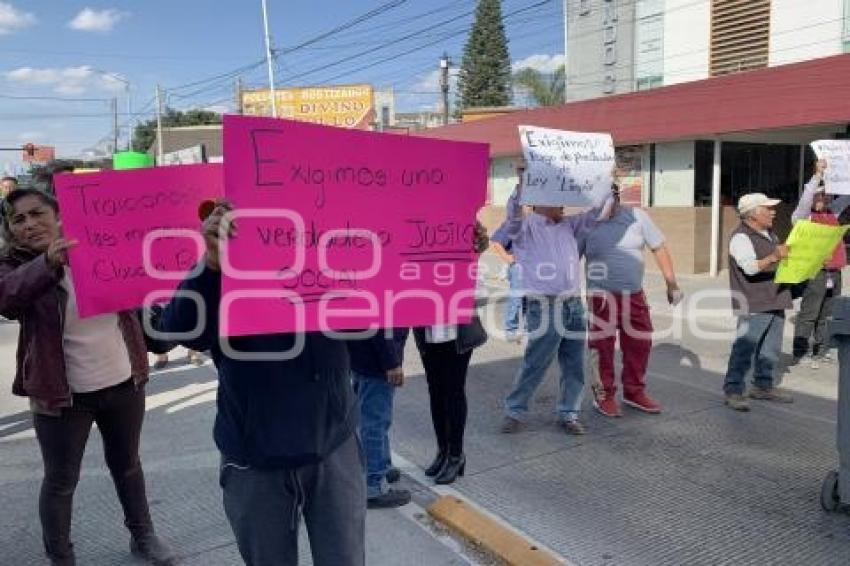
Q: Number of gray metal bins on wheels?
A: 1